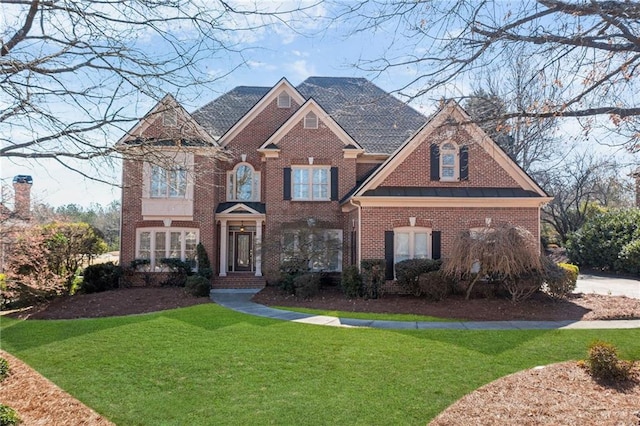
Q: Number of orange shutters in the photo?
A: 0